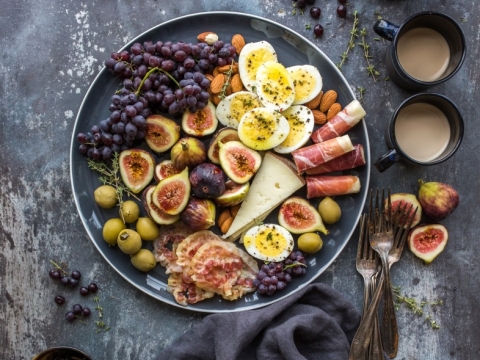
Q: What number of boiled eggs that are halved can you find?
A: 7